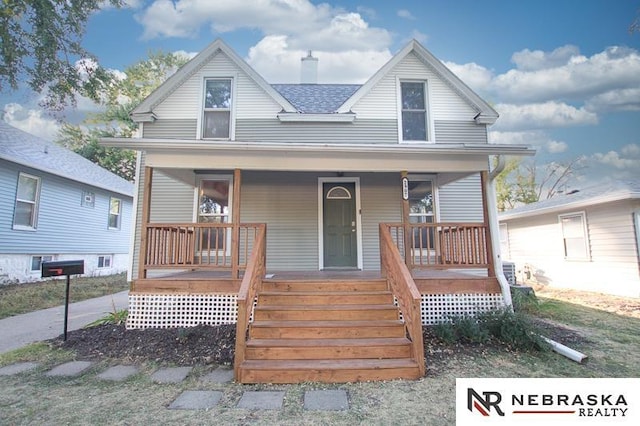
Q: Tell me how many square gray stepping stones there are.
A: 8